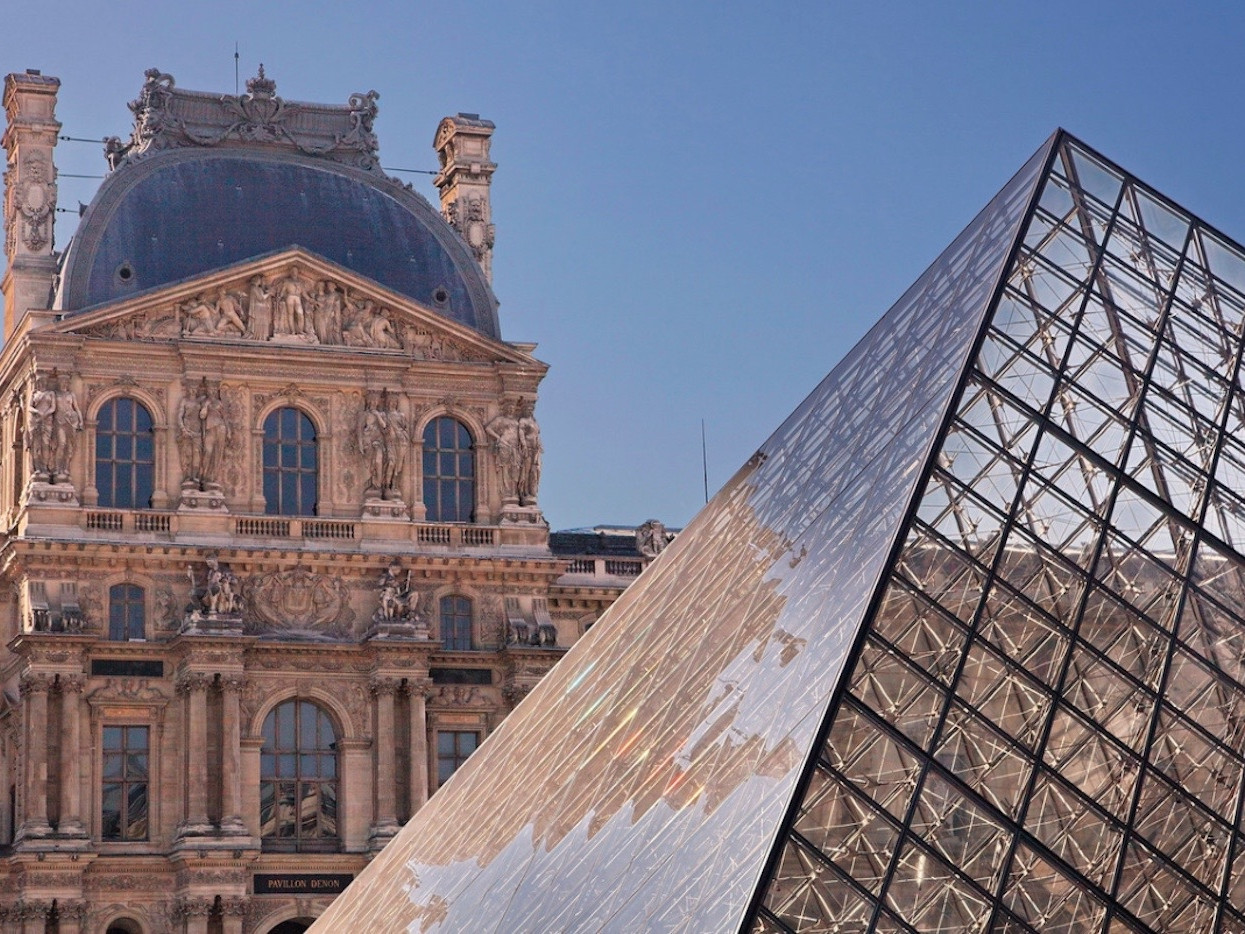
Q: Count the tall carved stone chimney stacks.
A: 2